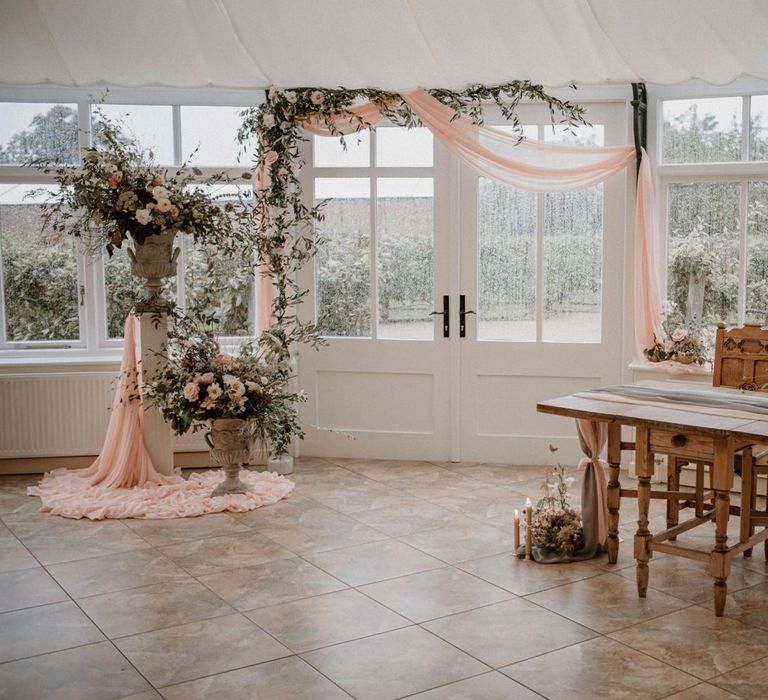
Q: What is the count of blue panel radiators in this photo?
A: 0